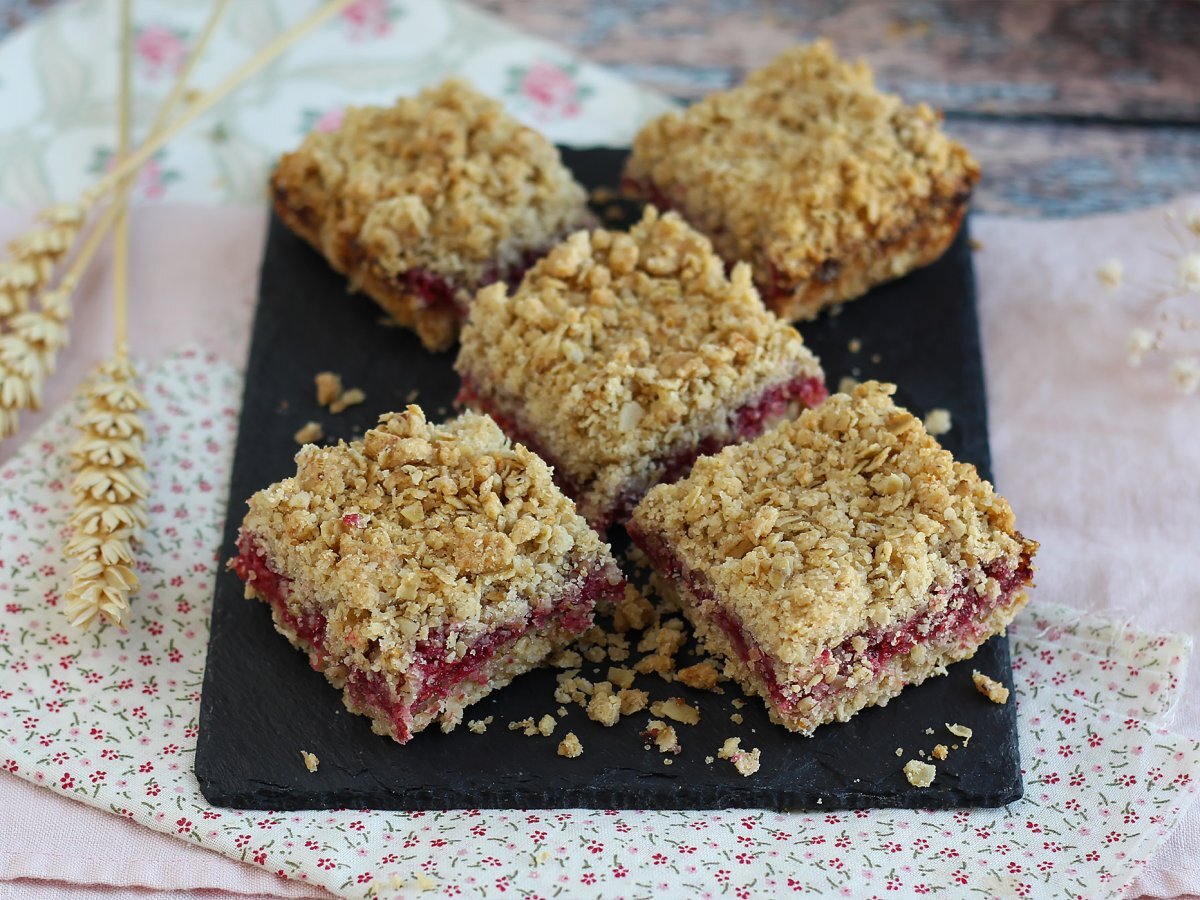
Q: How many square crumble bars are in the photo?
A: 5